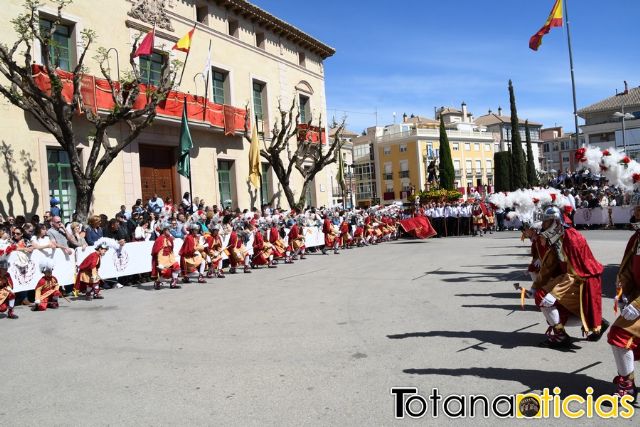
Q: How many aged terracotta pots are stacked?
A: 0